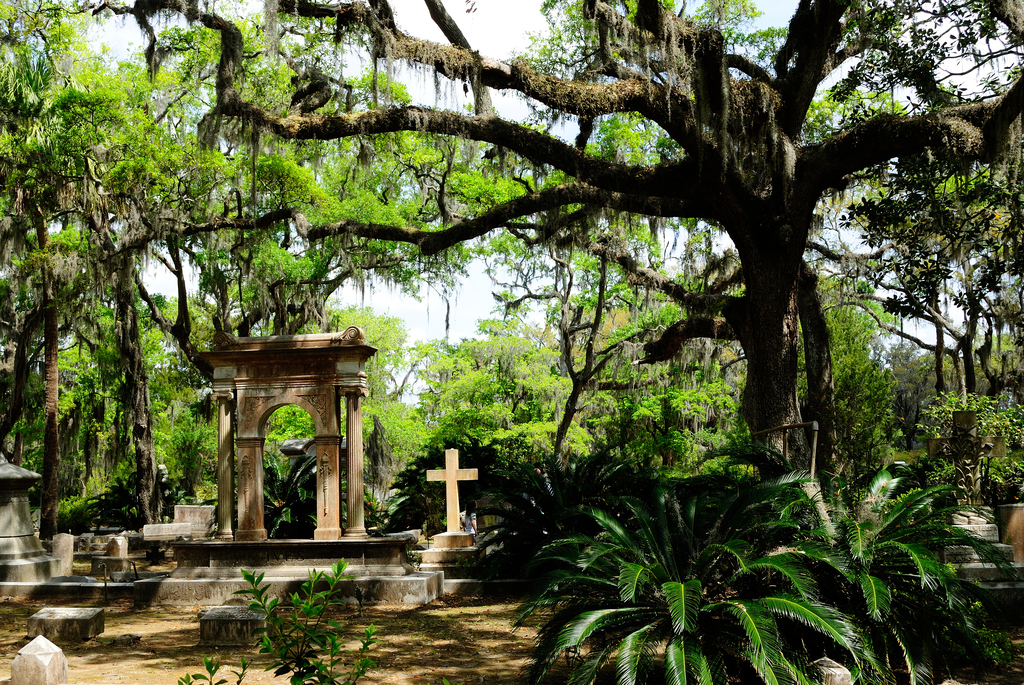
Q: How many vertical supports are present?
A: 4